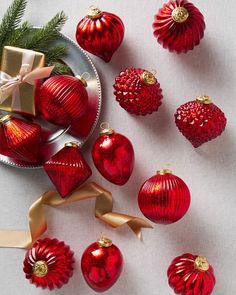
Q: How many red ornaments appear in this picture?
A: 12